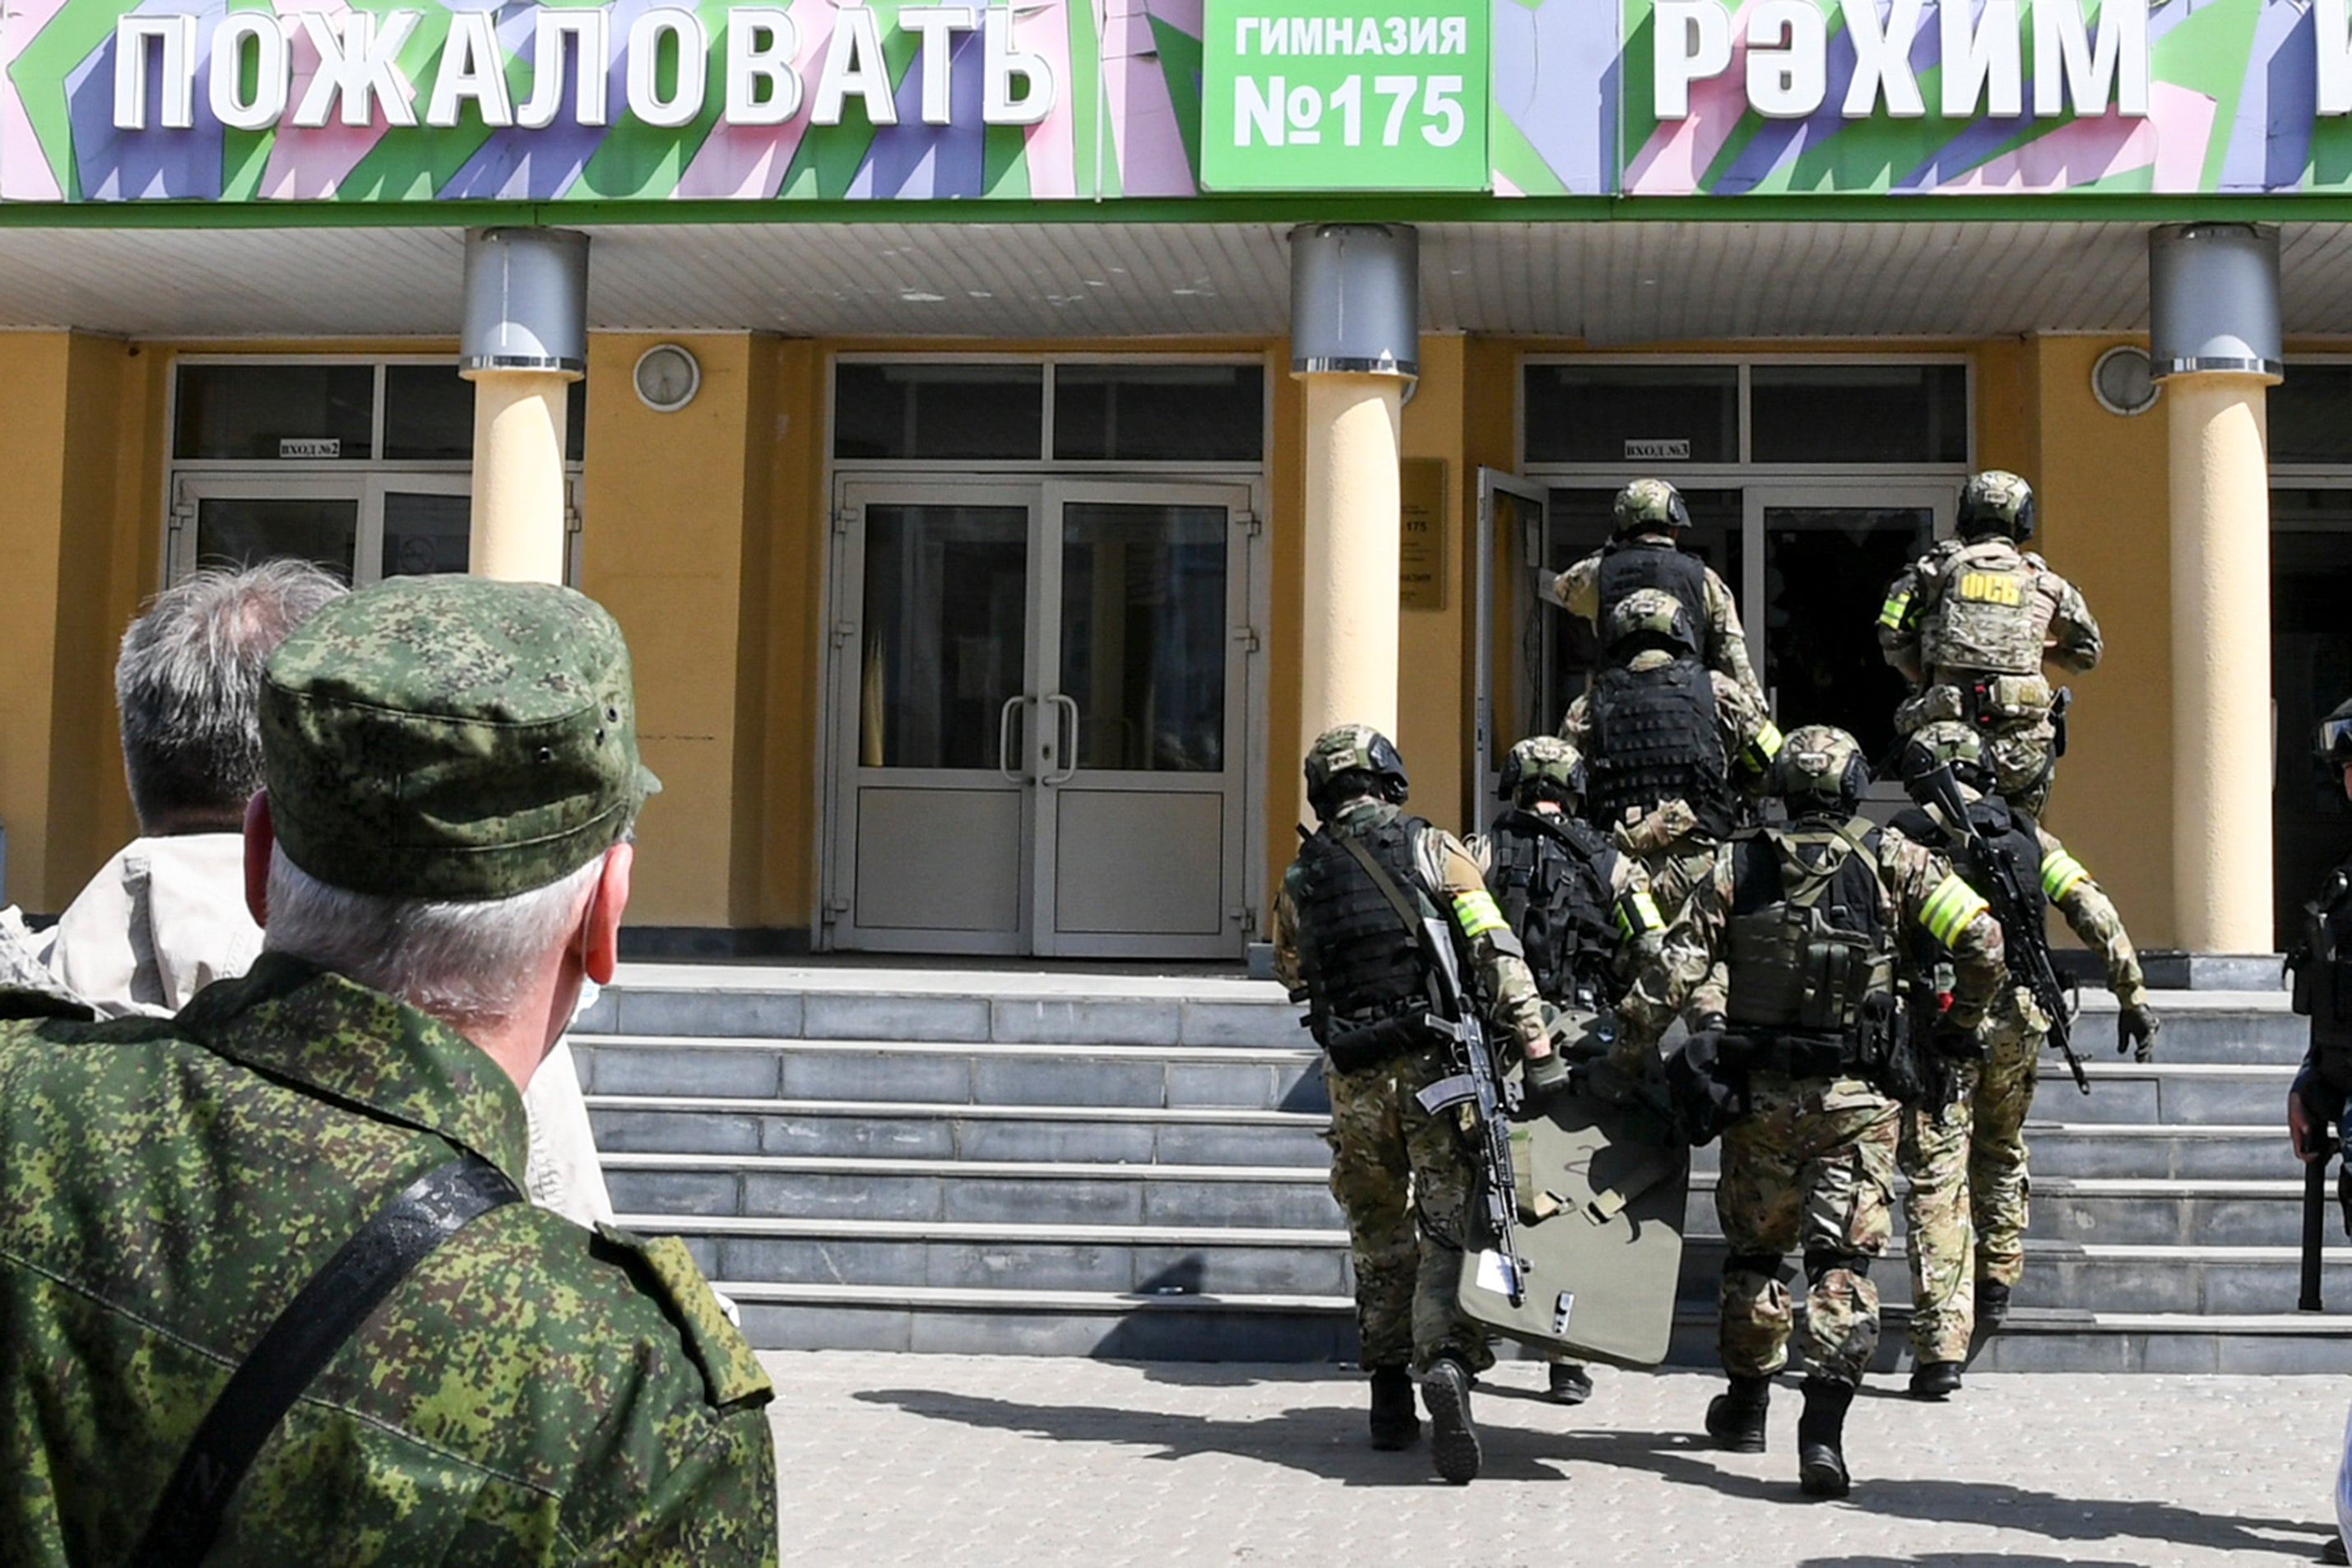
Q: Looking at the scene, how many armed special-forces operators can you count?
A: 7